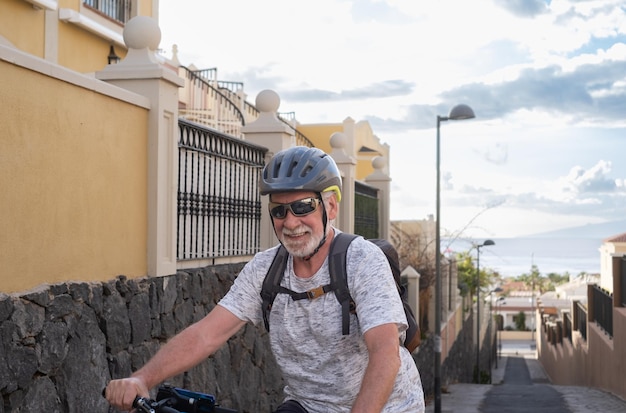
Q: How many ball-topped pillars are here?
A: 4